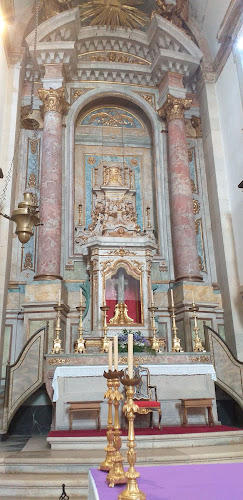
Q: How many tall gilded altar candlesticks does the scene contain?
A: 9